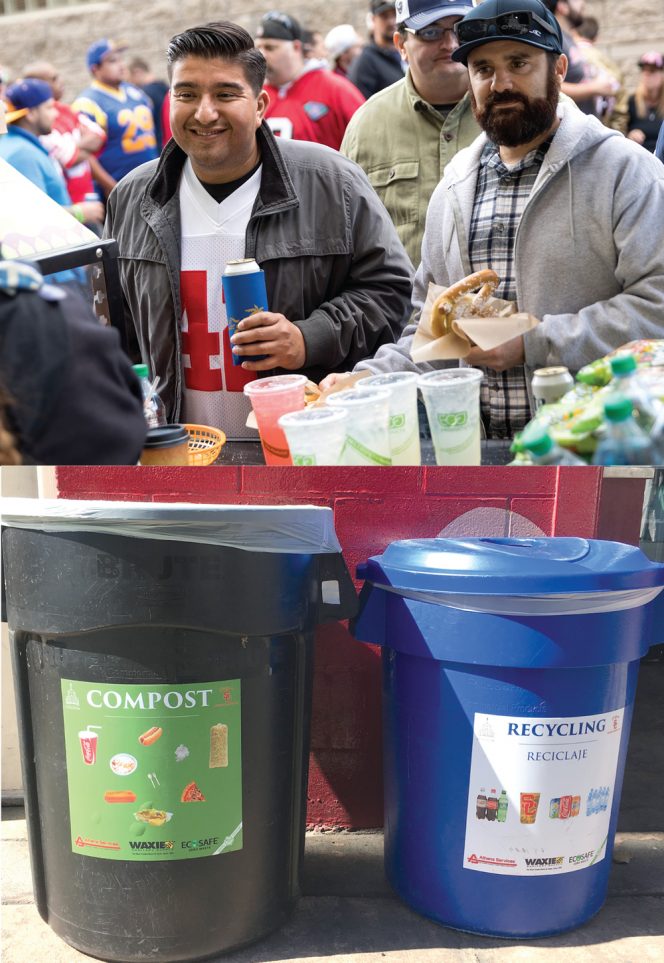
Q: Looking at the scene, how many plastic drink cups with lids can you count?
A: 5